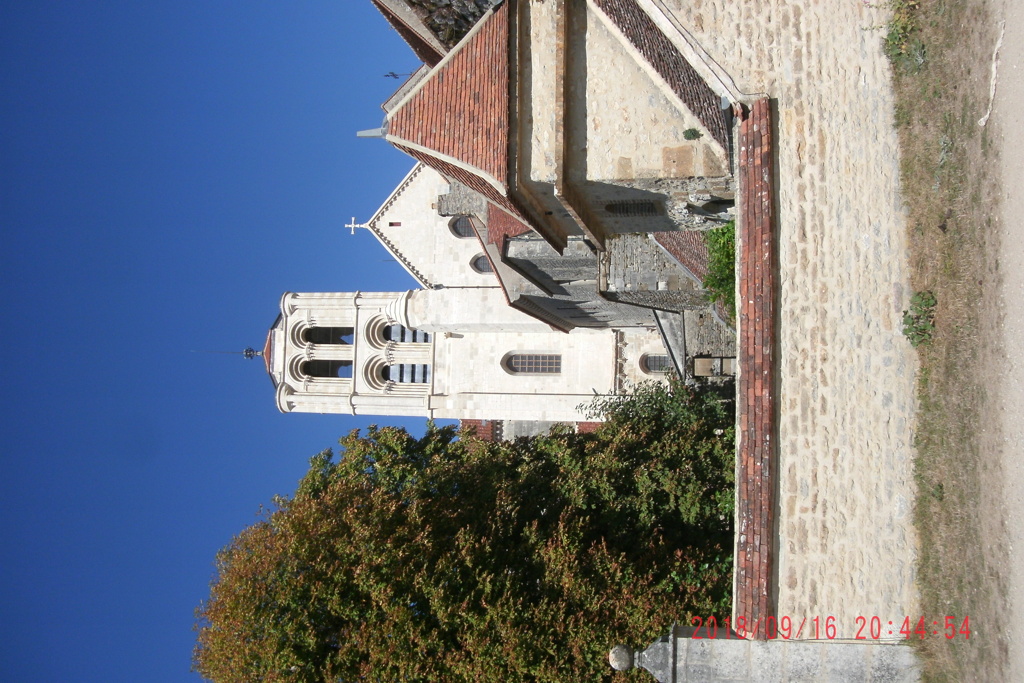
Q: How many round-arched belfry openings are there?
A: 4